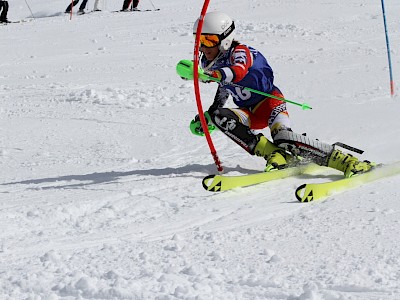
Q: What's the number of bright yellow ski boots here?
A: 2